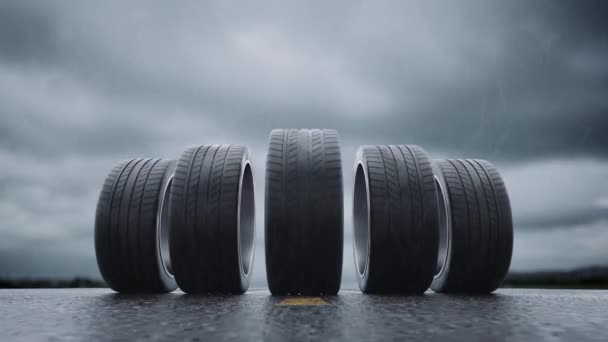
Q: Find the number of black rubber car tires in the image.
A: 5